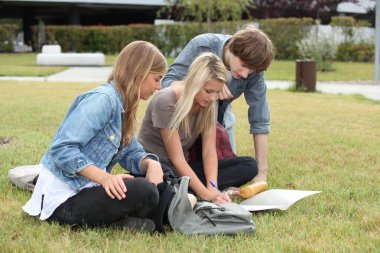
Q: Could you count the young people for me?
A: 3